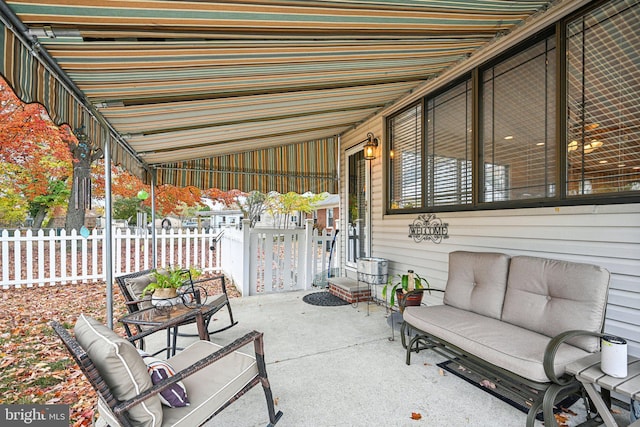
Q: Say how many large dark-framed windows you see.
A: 4